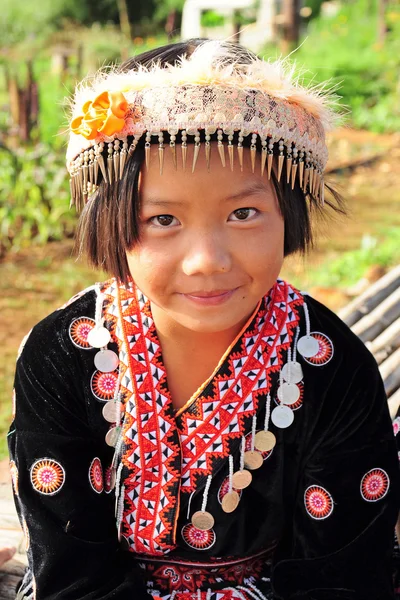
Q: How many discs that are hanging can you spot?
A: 13